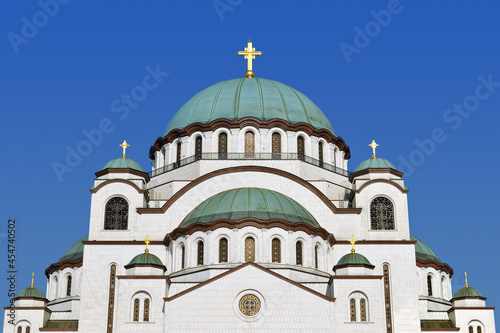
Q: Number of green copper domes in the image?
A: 10